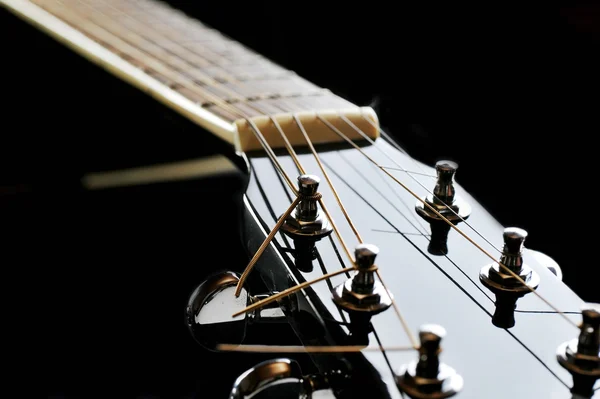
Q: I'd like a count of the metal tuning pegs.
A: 6